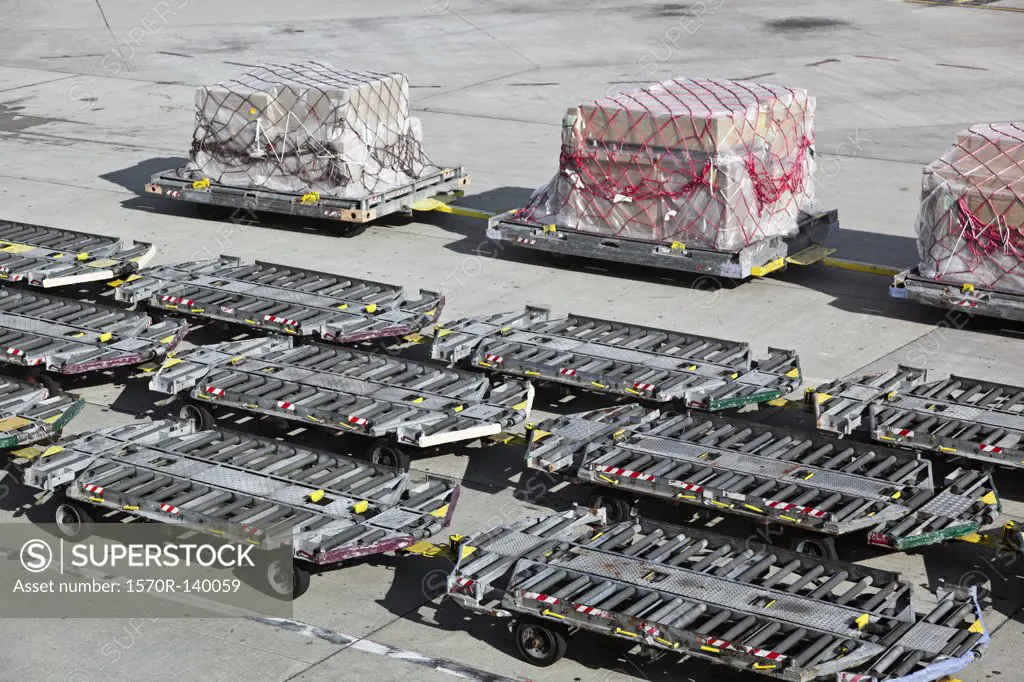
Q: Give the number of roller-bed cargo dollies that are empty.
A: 10